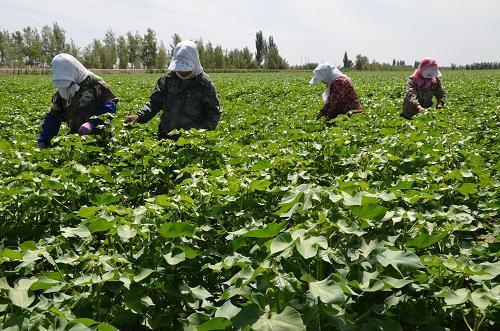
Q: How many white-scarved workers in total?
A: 3